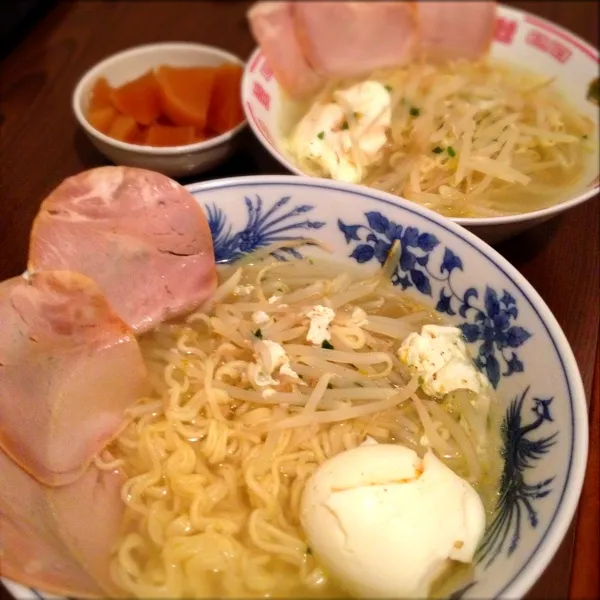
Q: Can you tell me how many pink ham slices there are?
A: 6